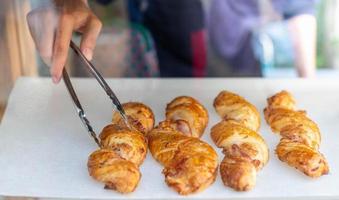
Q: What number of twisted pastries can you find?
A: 4